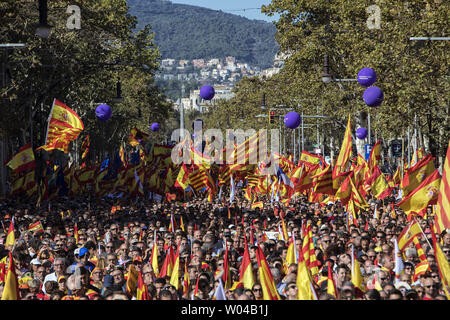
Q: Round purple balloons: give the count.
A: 7